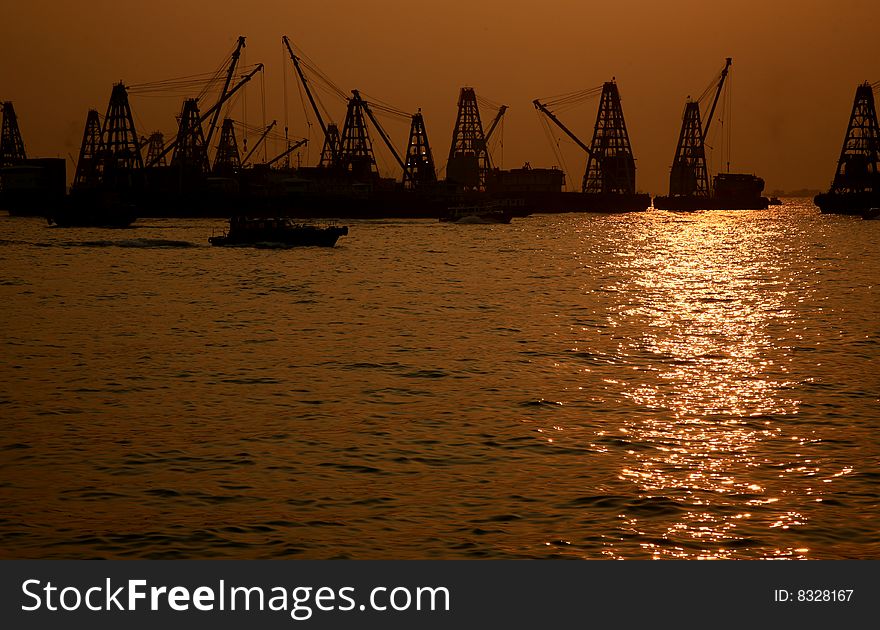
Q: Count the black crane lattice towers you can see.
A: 13